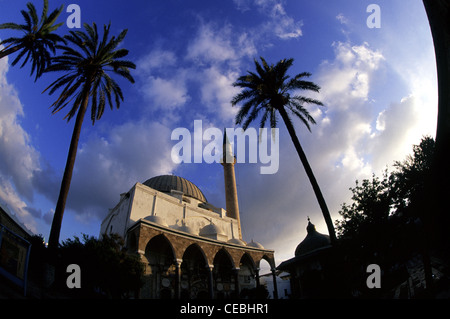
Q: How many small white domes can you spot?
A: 5